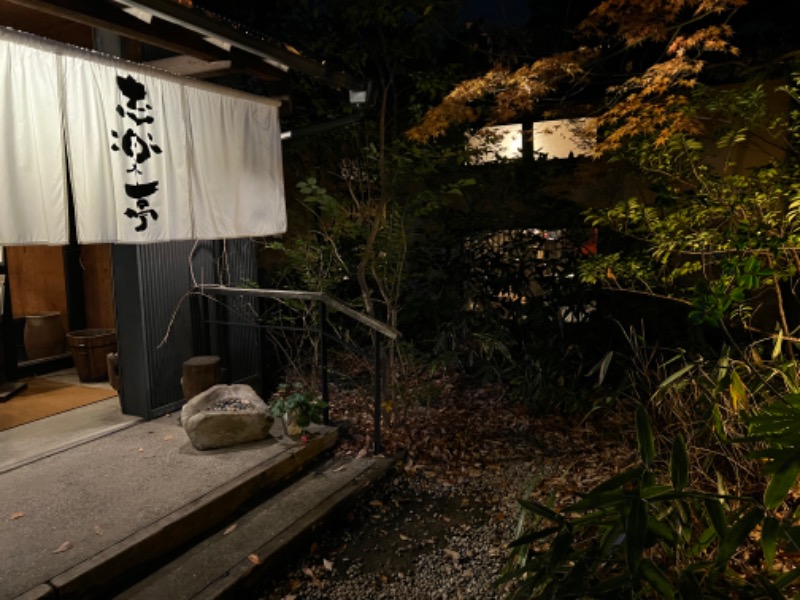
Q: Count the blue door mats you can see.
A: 0